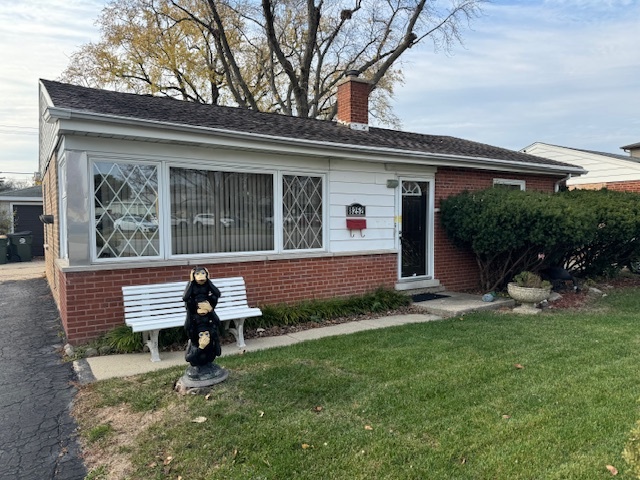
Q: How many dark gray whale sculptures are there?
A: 0